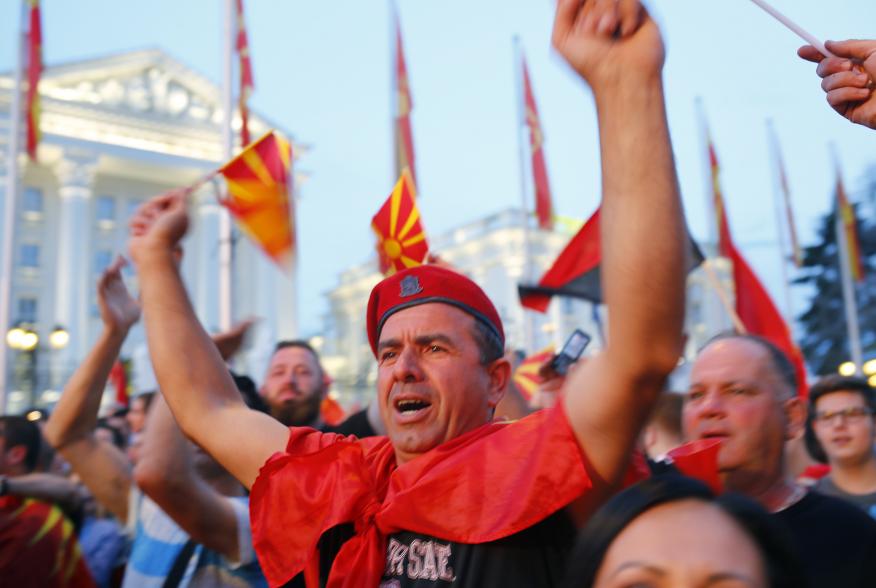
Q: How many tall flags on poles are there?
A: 7